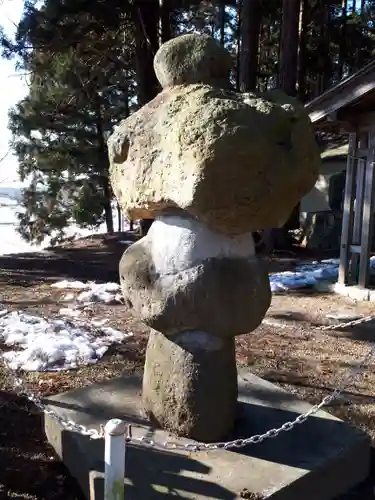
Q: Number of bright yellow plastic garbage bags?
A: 0